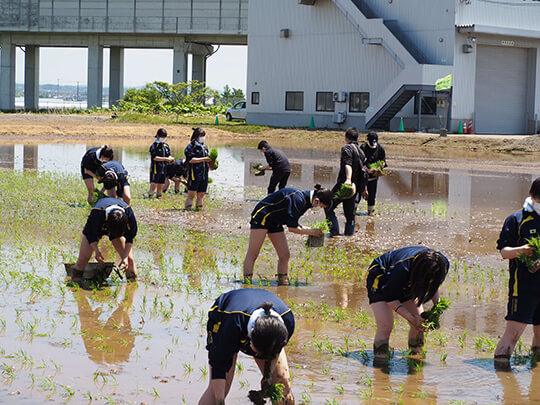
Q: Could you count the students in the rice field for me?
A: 13